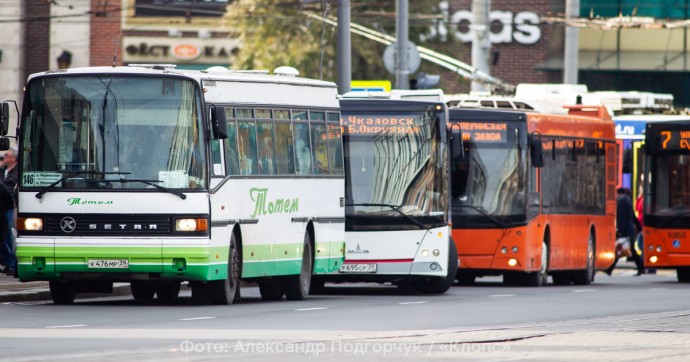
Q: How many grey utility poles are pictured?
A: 4